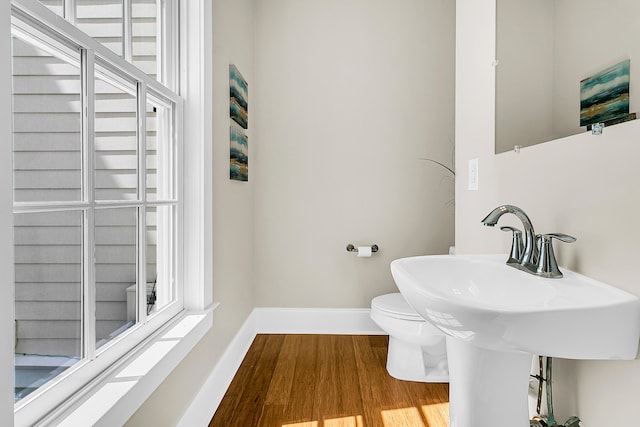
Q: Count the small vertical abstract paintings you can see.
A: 2